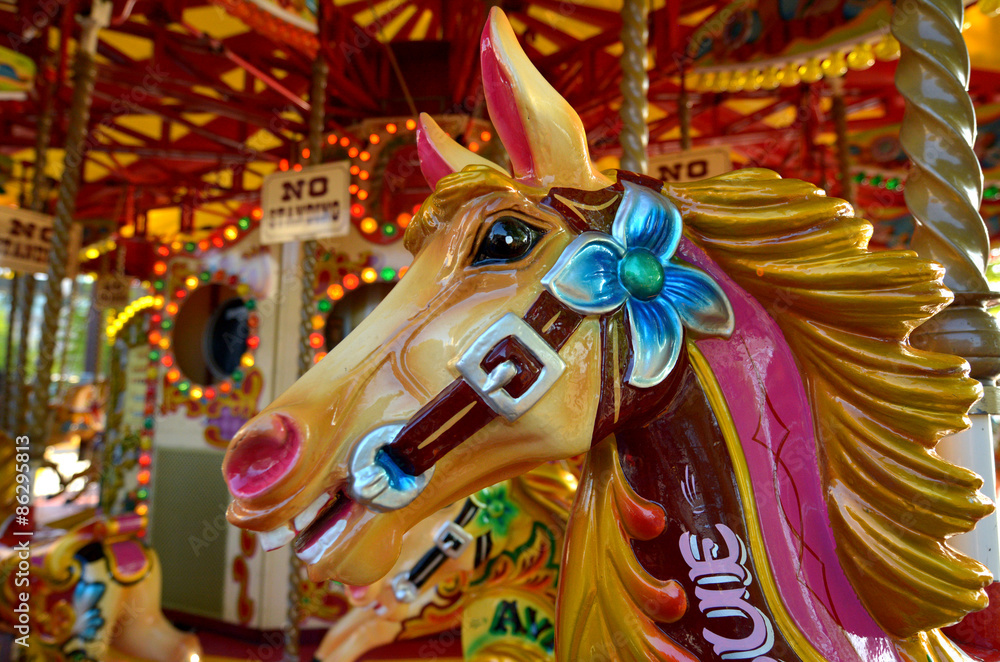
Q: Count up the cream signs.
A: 3